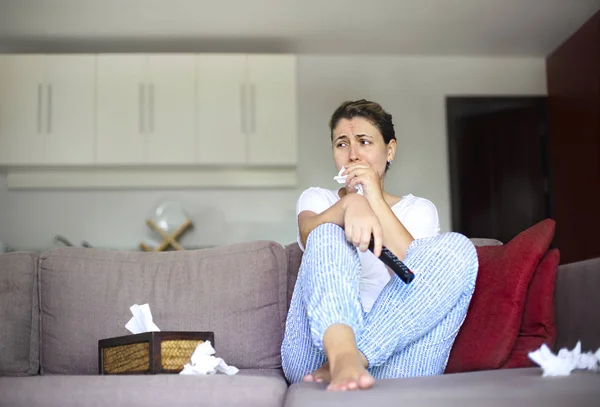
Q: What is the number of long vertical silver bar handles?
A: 6